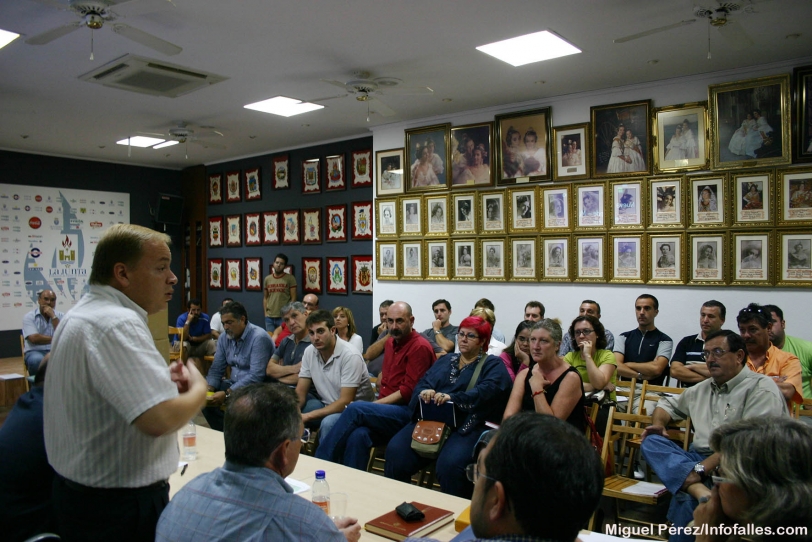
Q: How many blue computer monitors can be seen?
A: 0